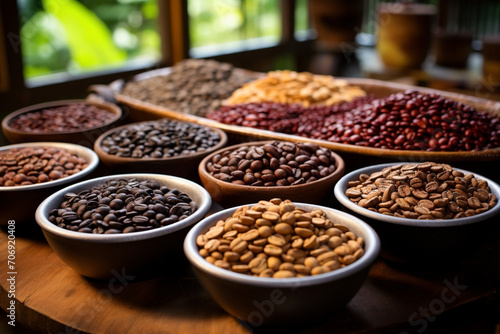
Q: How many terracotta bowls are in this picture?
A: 3